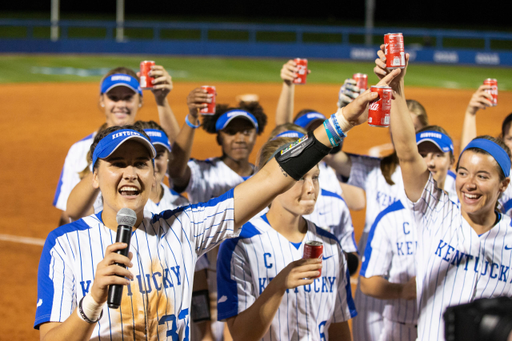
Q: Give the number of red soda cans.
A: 8